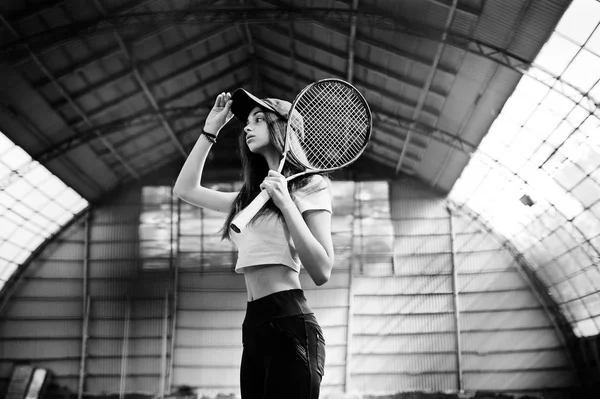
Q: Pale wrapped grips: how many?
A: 1